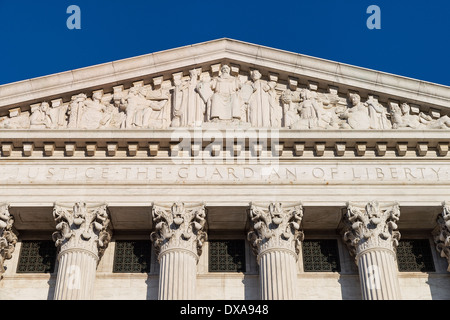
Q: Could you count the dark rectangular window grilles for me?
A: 5